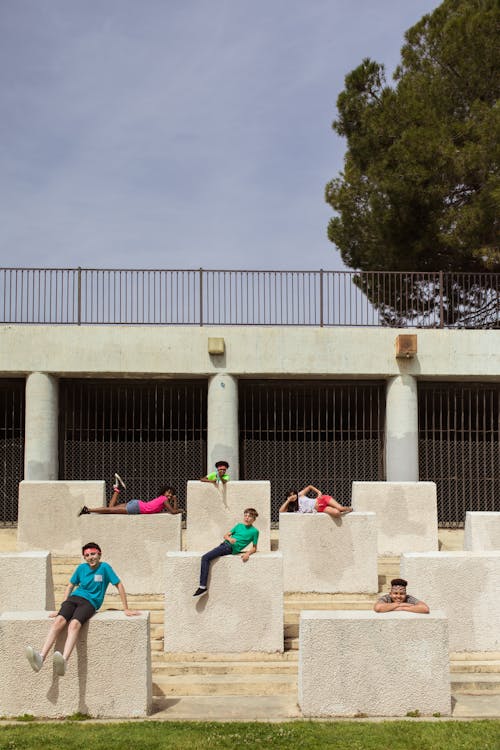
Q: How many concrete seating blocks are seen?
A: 11